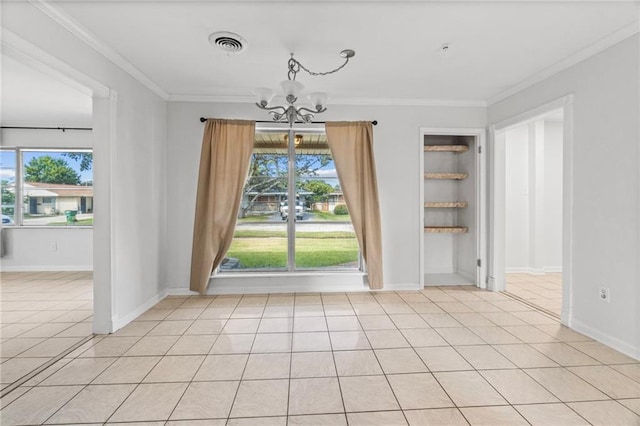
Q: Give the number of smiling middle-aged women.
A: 0